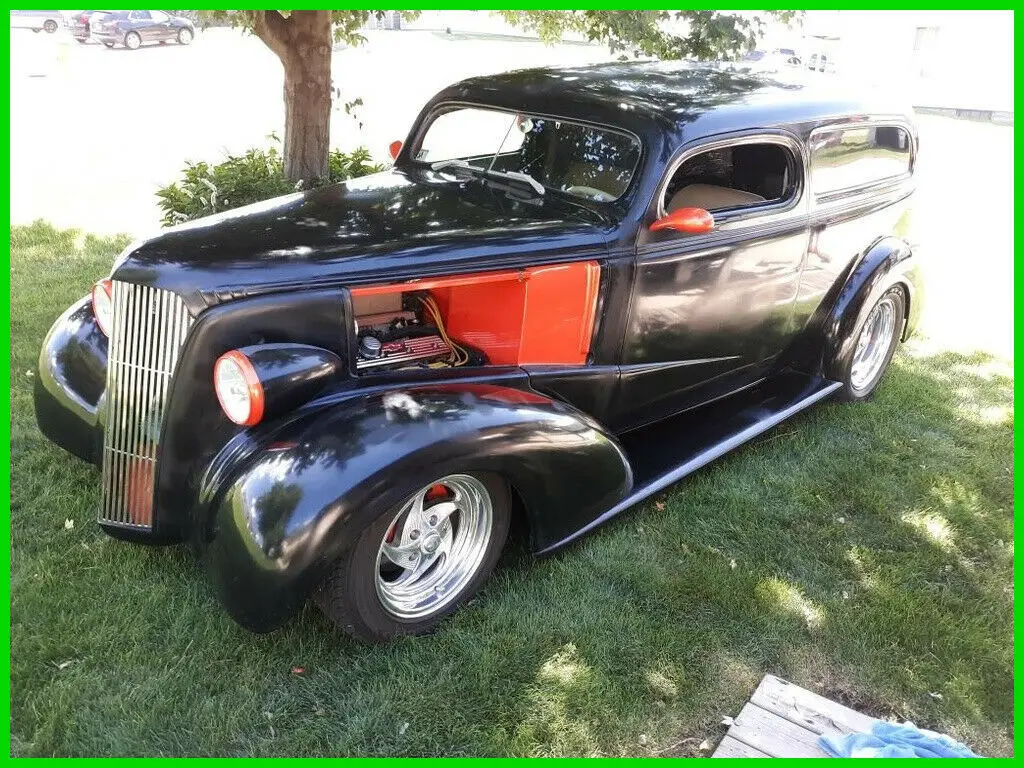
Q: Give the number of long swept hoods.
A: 1